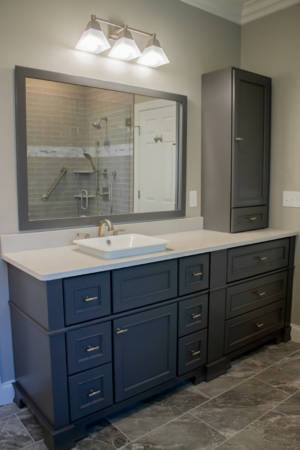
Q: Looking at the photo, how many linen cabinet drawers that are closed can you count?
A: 1